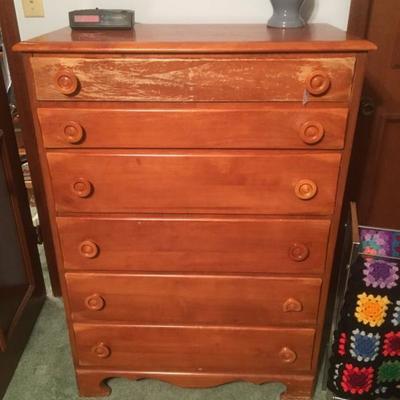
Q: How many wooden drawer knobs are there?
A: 12